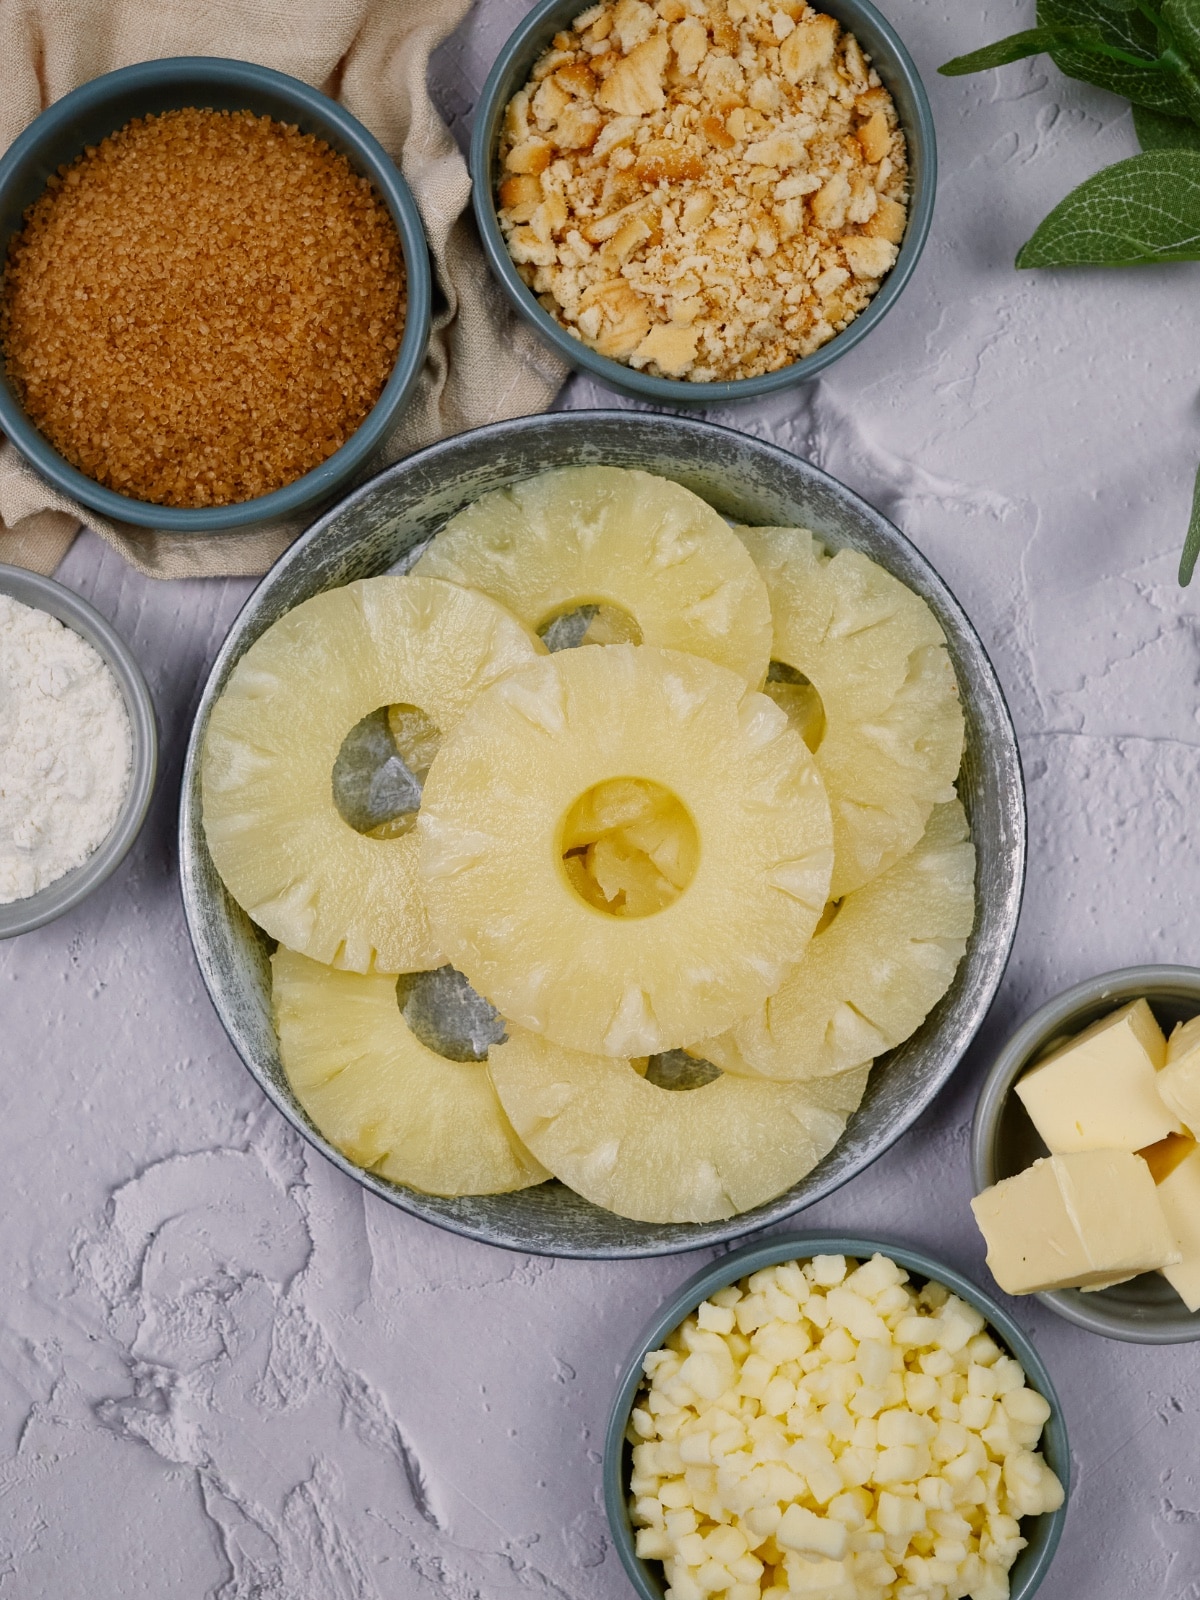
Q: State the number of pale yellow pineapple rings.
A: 7